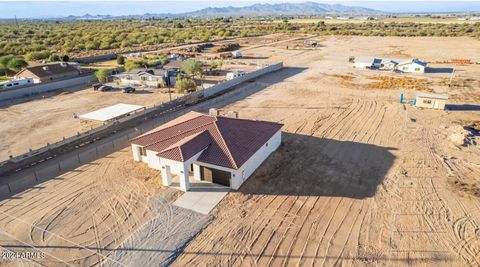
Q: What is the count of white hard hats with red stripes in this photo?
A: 0